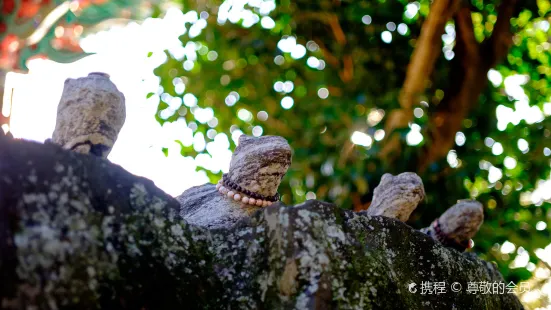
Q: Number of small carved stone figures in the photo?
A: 4